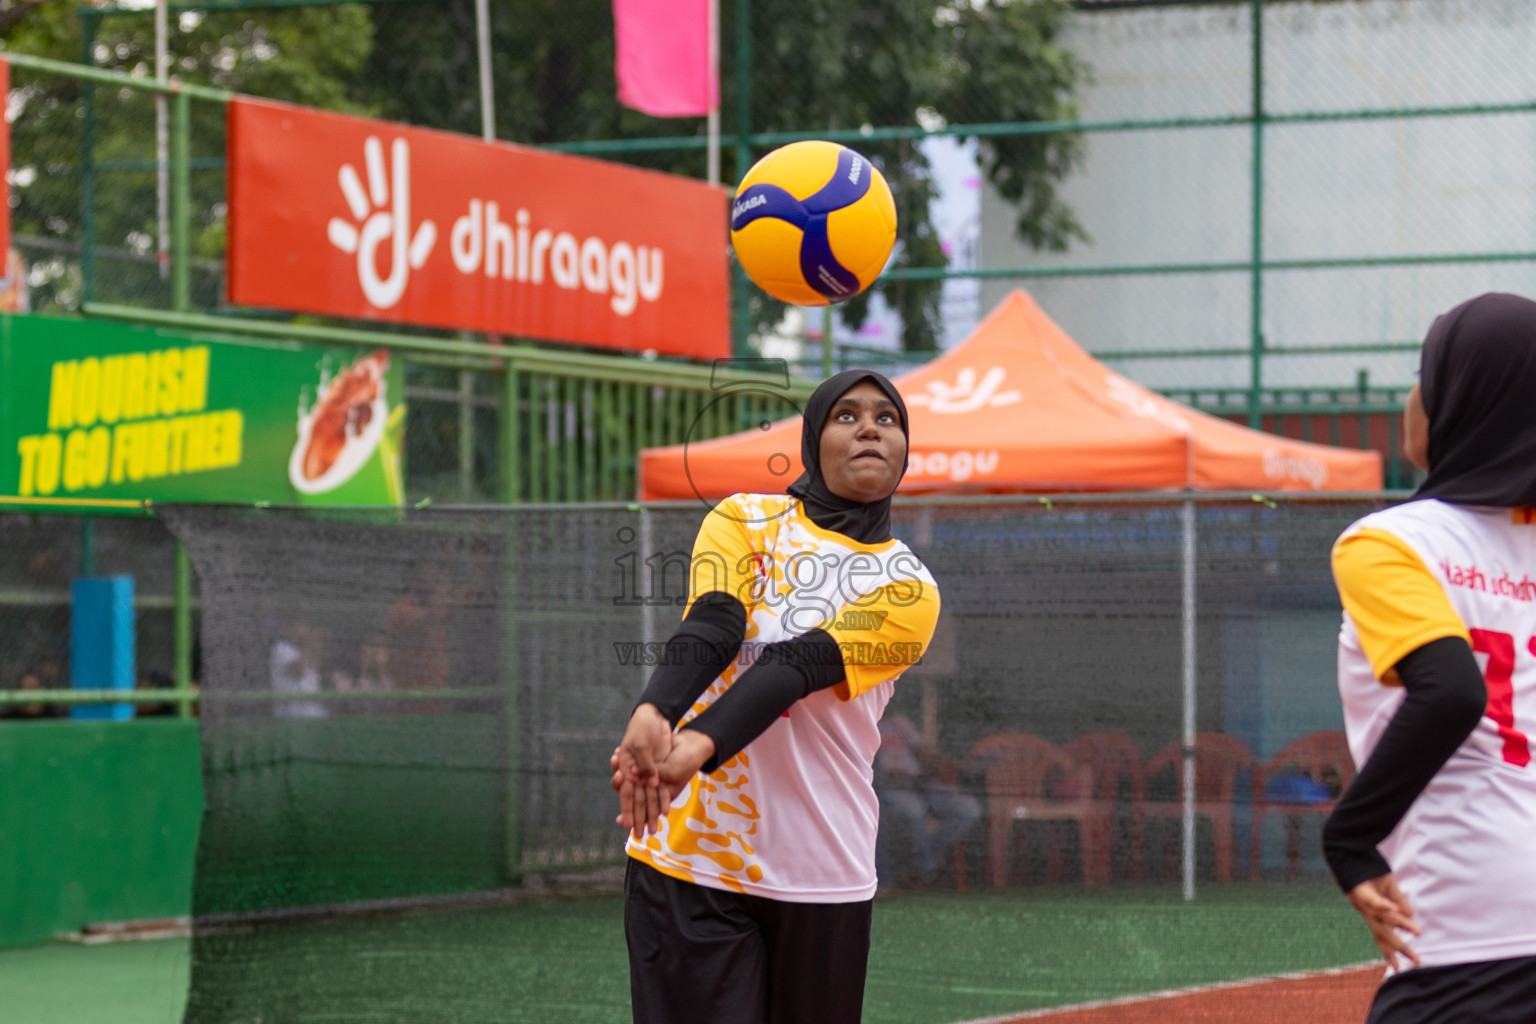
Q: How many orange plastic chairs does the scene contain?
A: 4